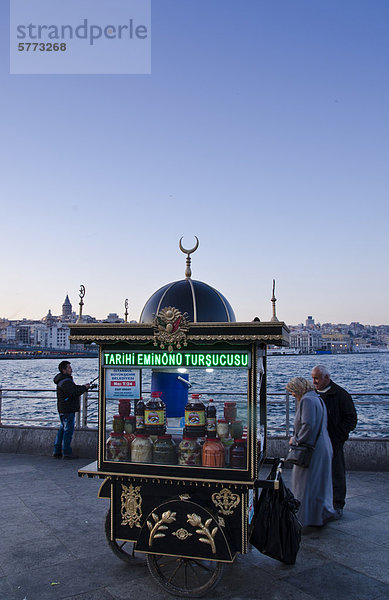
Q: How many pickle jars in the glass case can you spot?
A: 12